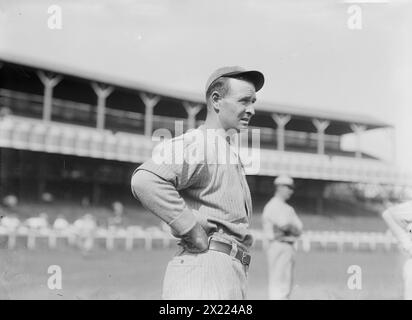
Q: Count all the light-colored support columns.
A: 7